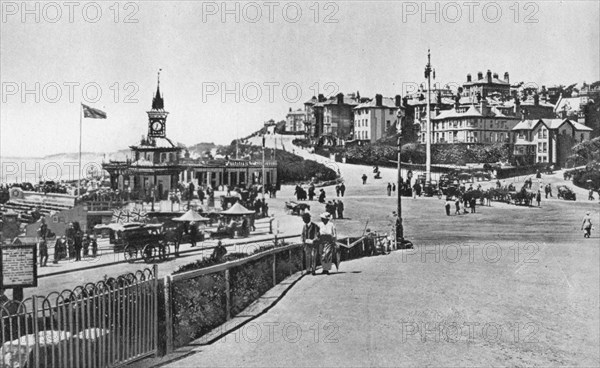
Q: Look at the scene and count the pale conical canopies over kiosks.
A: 2